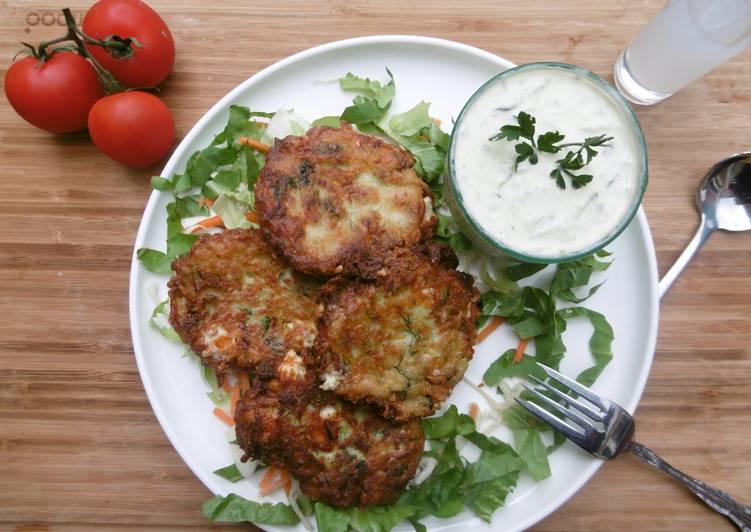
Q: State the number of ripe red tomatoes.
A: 3